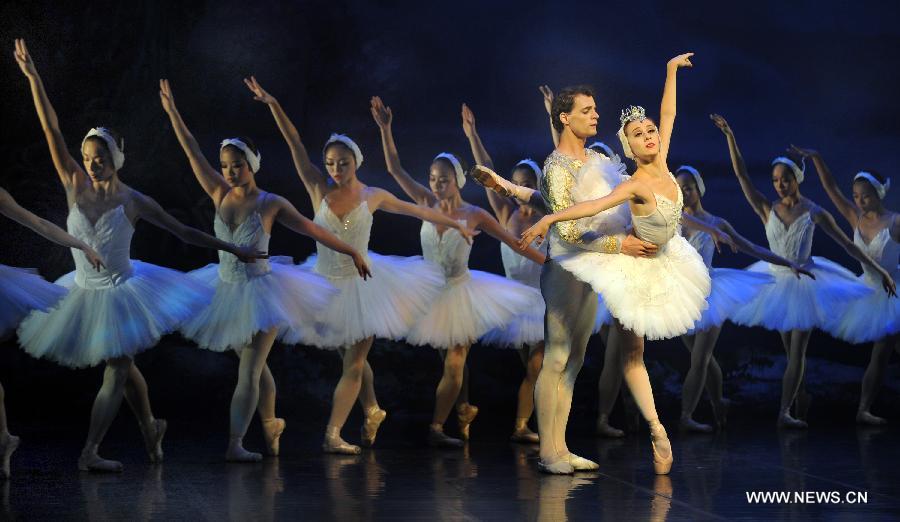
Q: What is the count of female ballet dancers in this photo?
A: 11